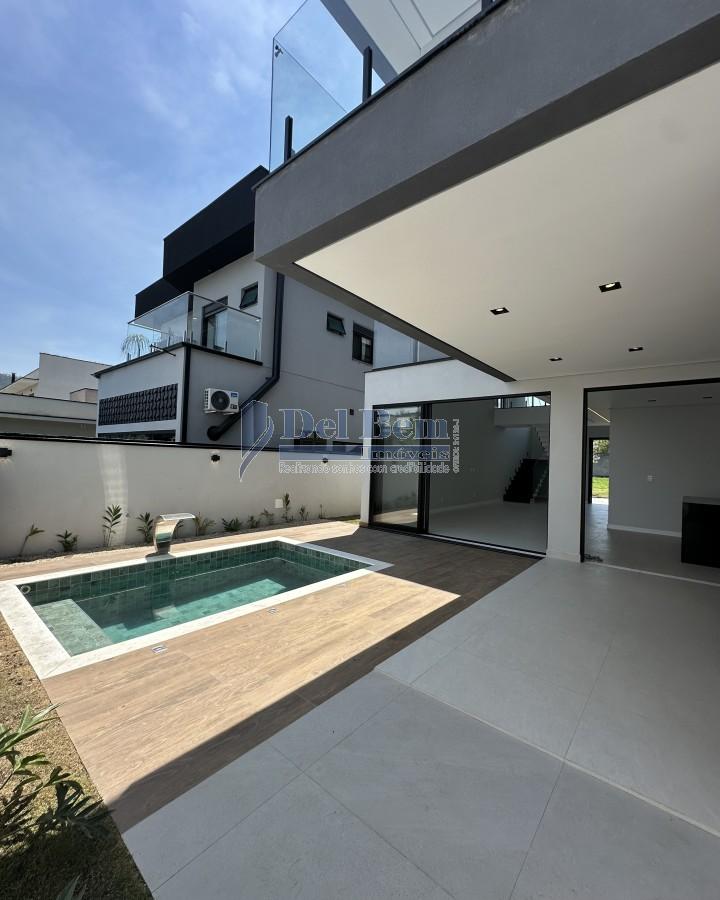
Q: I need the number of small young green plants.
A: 12